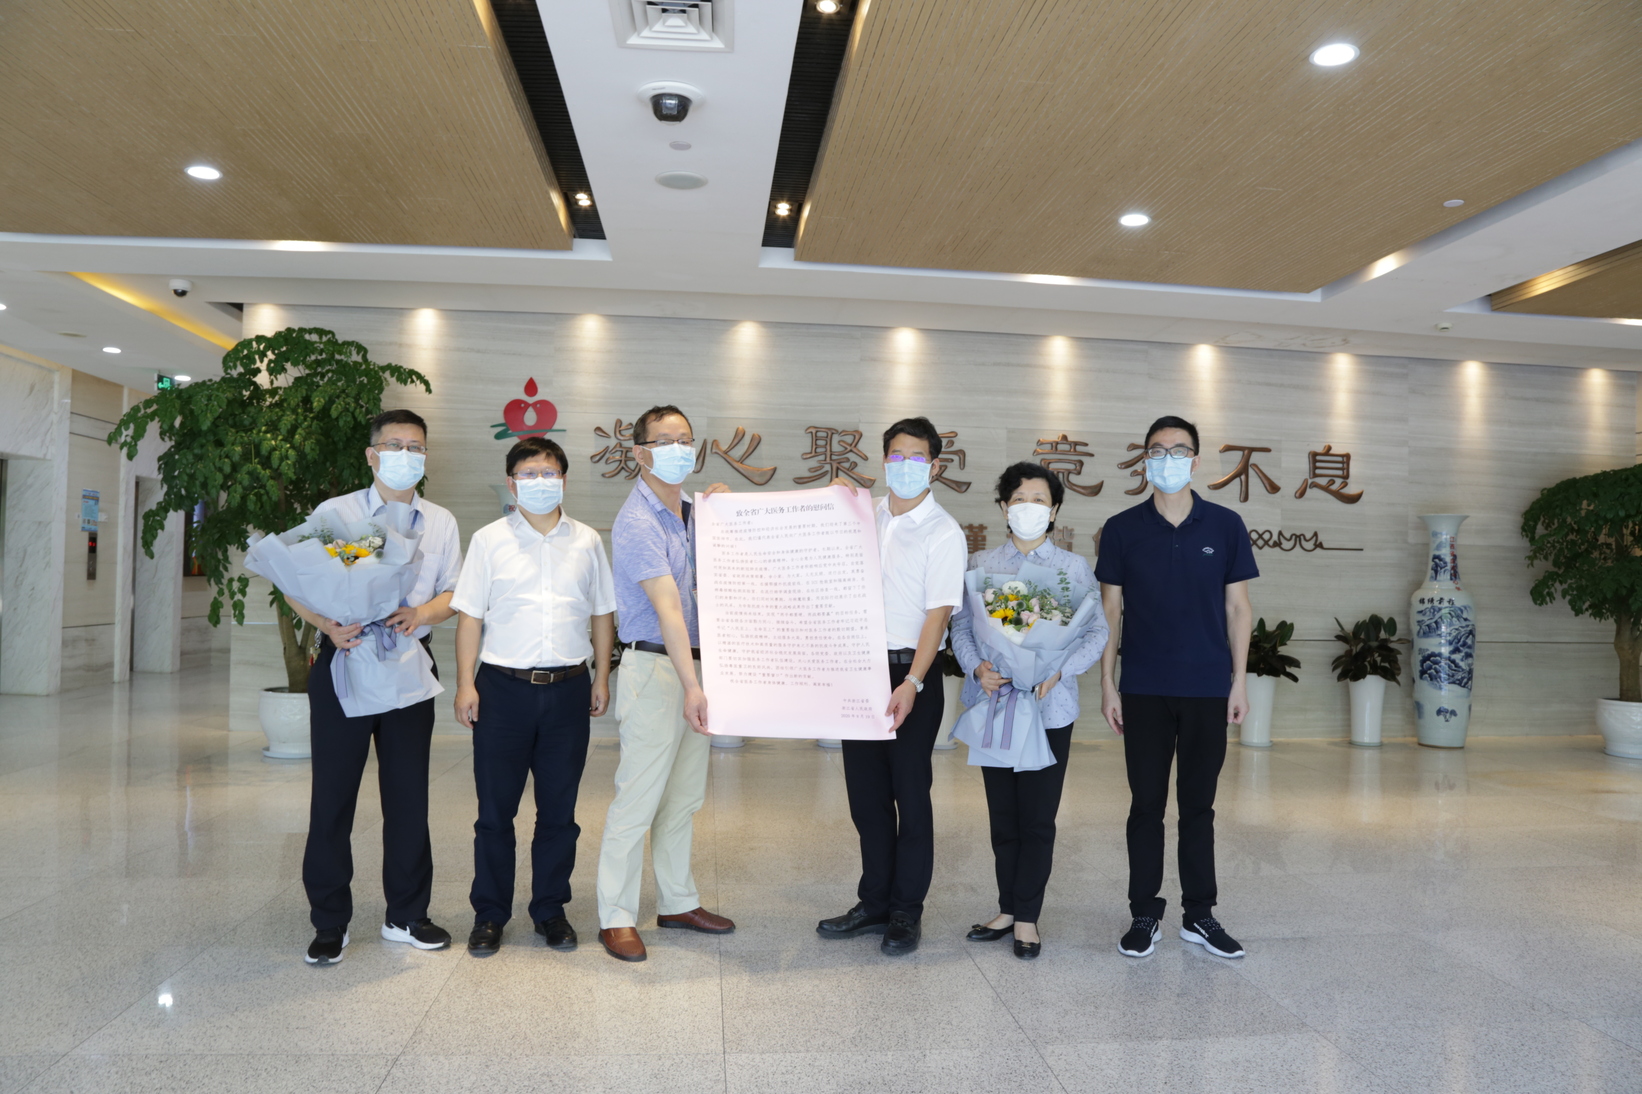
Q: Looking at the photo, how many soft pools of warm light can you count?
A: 10